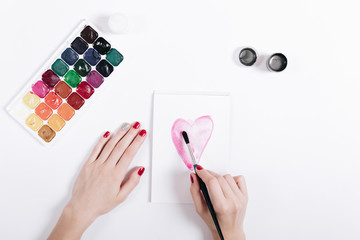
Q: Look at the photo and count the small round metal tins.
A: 2